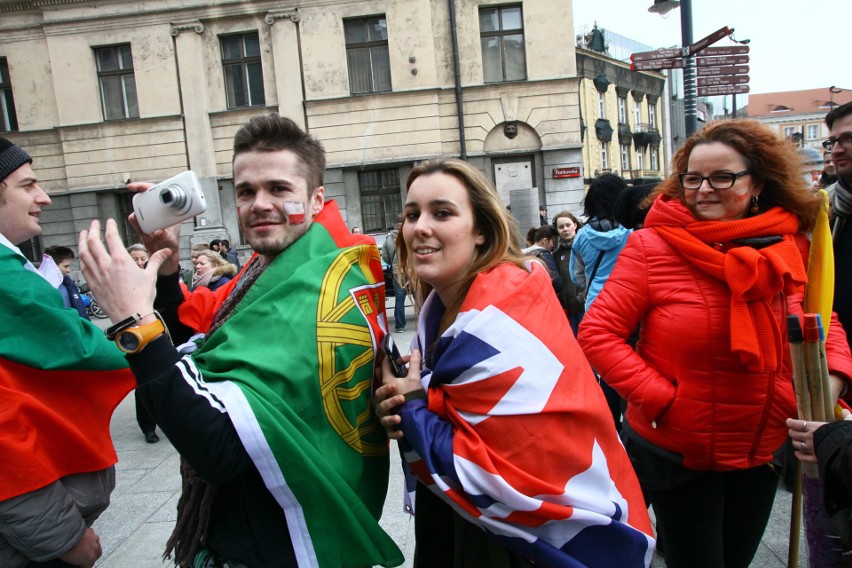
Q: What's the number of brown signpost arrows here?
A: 8